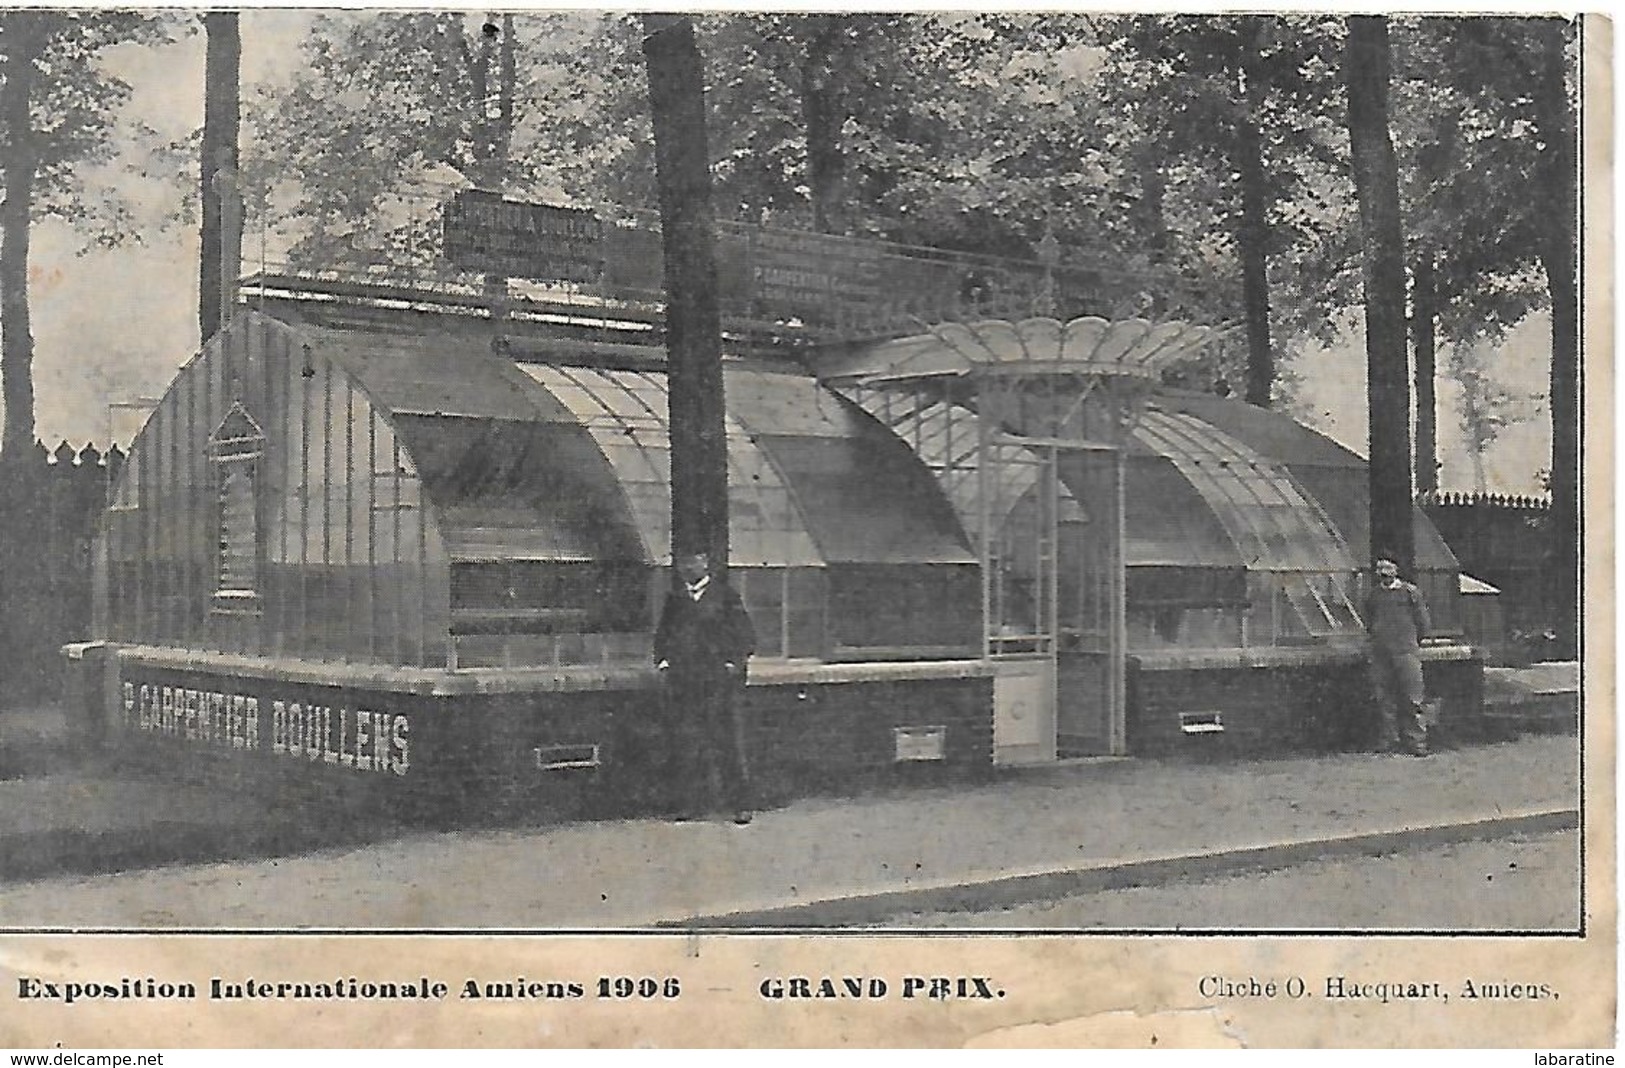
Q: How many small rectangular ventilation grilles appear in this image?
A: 3